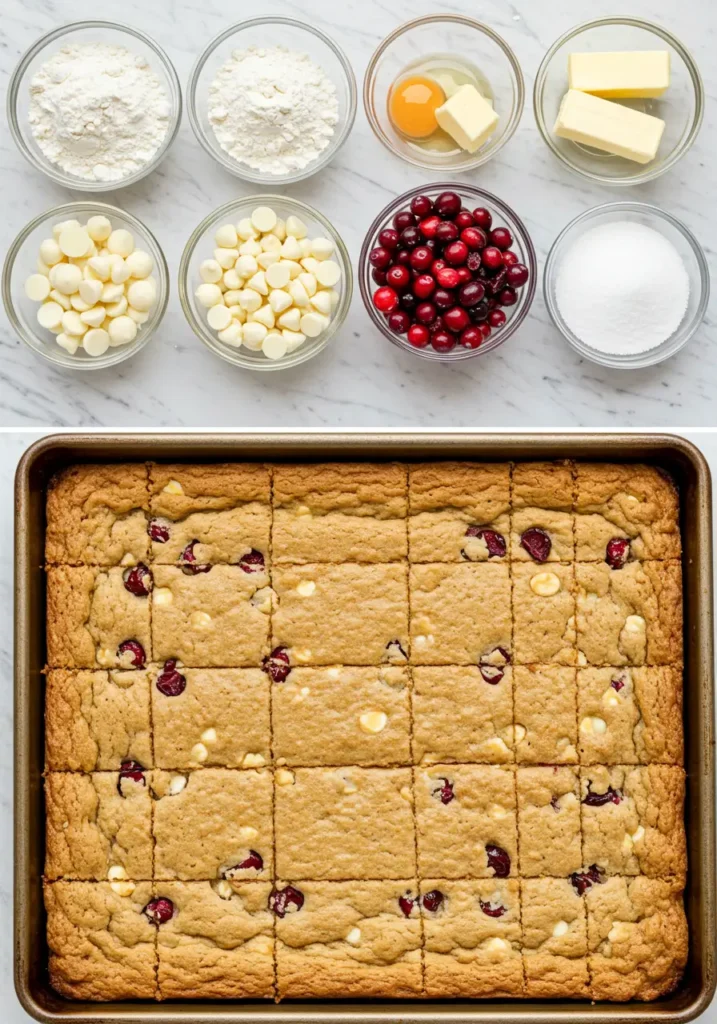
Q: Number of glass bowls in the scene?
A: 8